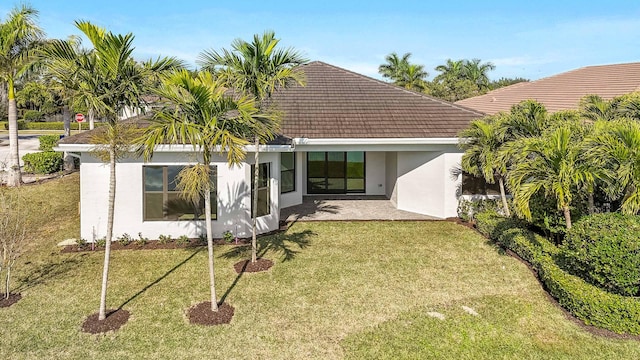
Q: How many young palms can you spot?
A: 3